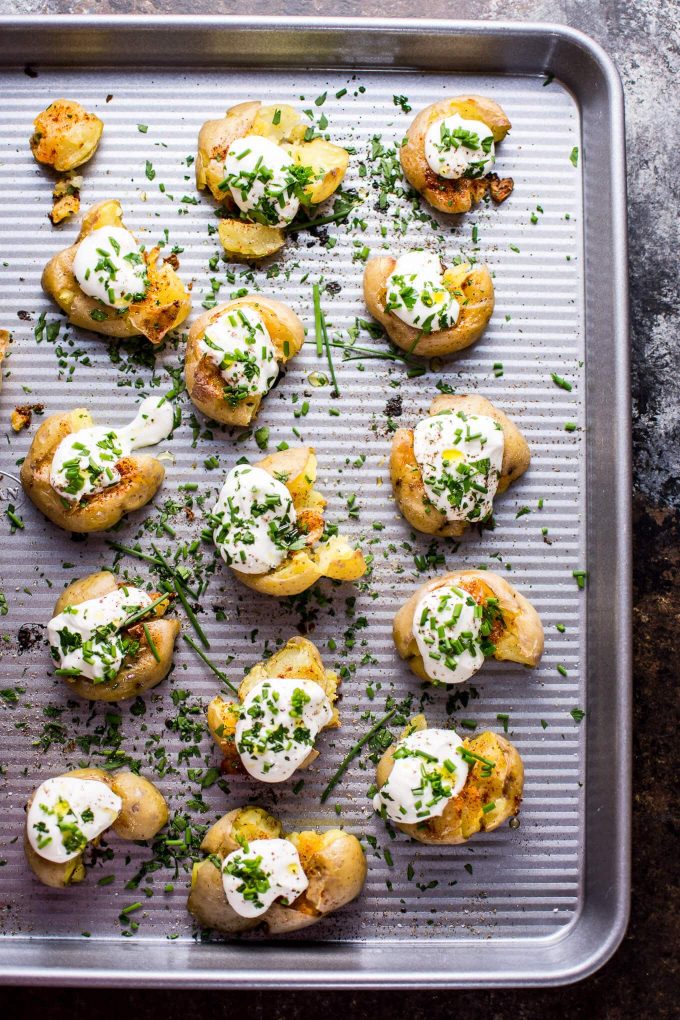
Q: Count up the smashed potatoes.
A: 14